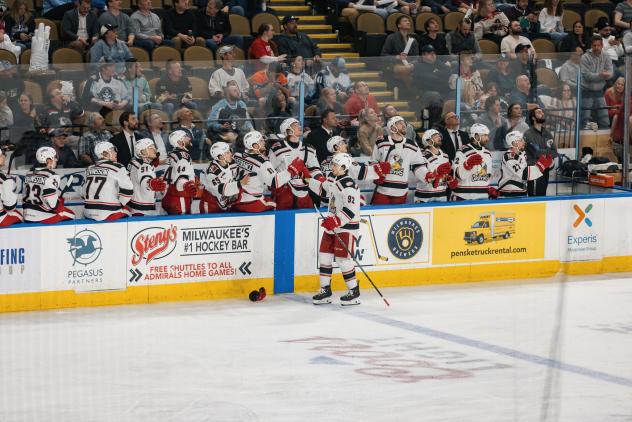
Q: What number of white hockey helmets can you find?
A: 13